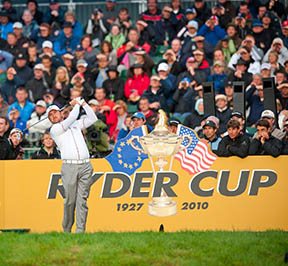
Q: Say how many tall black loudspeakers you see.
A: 3